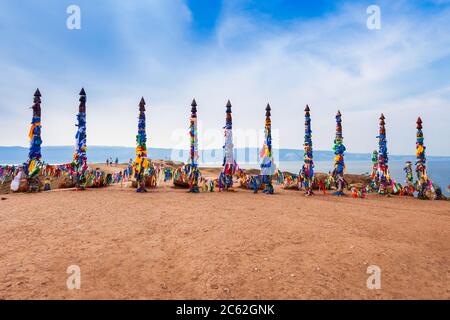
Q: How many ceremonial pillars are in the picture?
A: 10